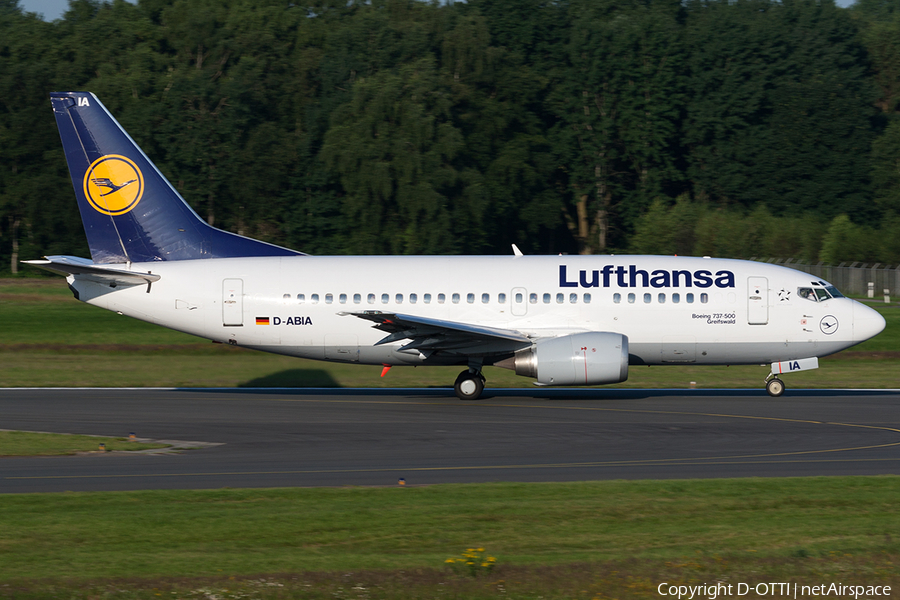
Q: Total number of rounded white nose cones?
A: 1